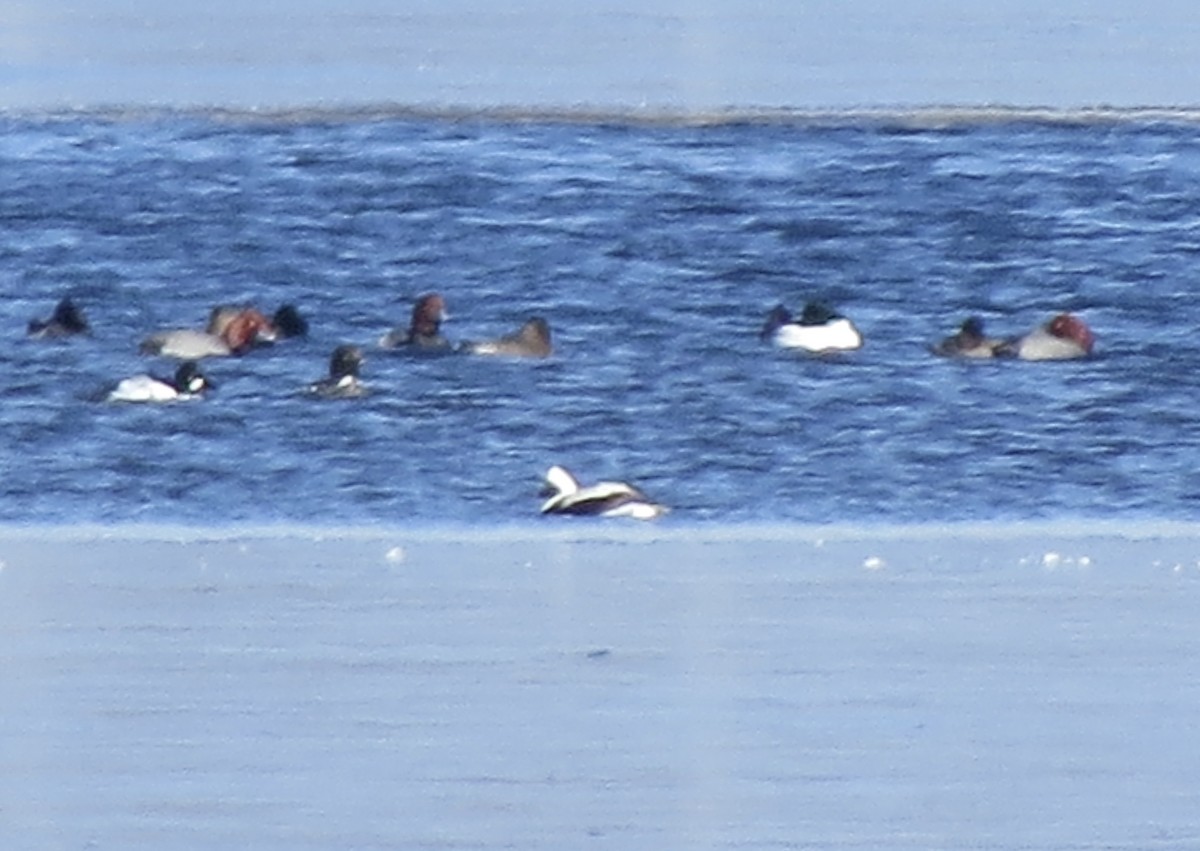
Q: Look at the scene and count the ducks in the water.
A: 12